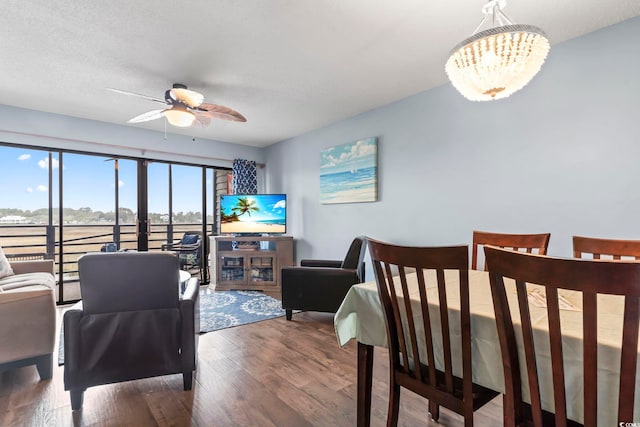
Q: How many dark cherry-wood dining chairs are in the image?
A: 4